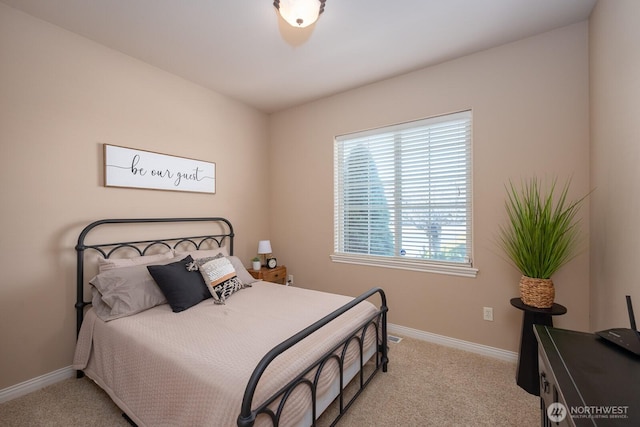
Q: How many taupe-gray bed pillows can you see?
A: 2